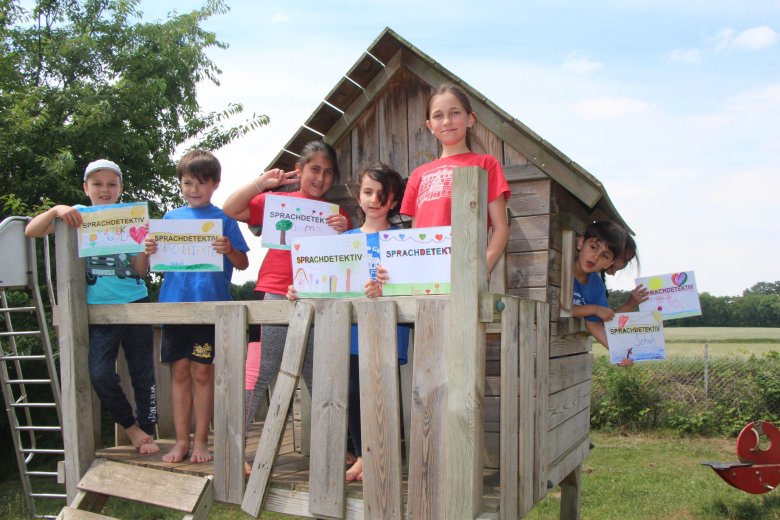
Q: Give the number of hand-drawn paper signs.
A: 7